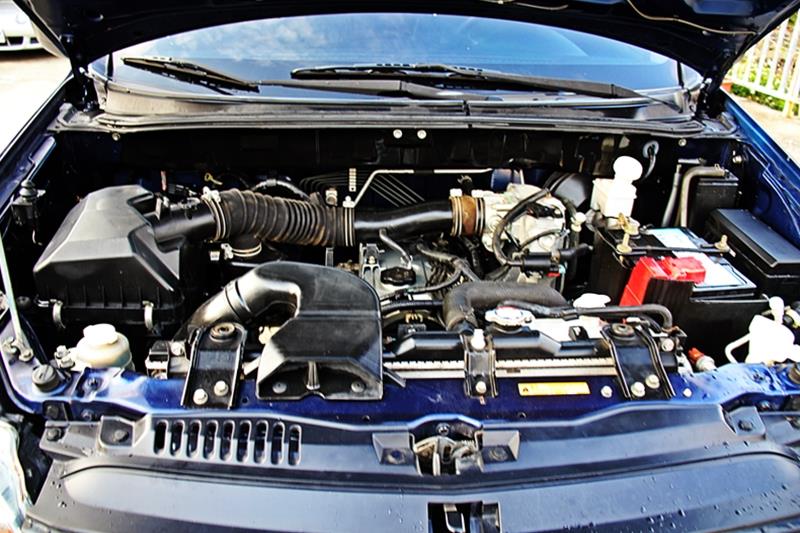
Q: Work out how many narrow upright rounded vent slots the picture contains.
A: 9